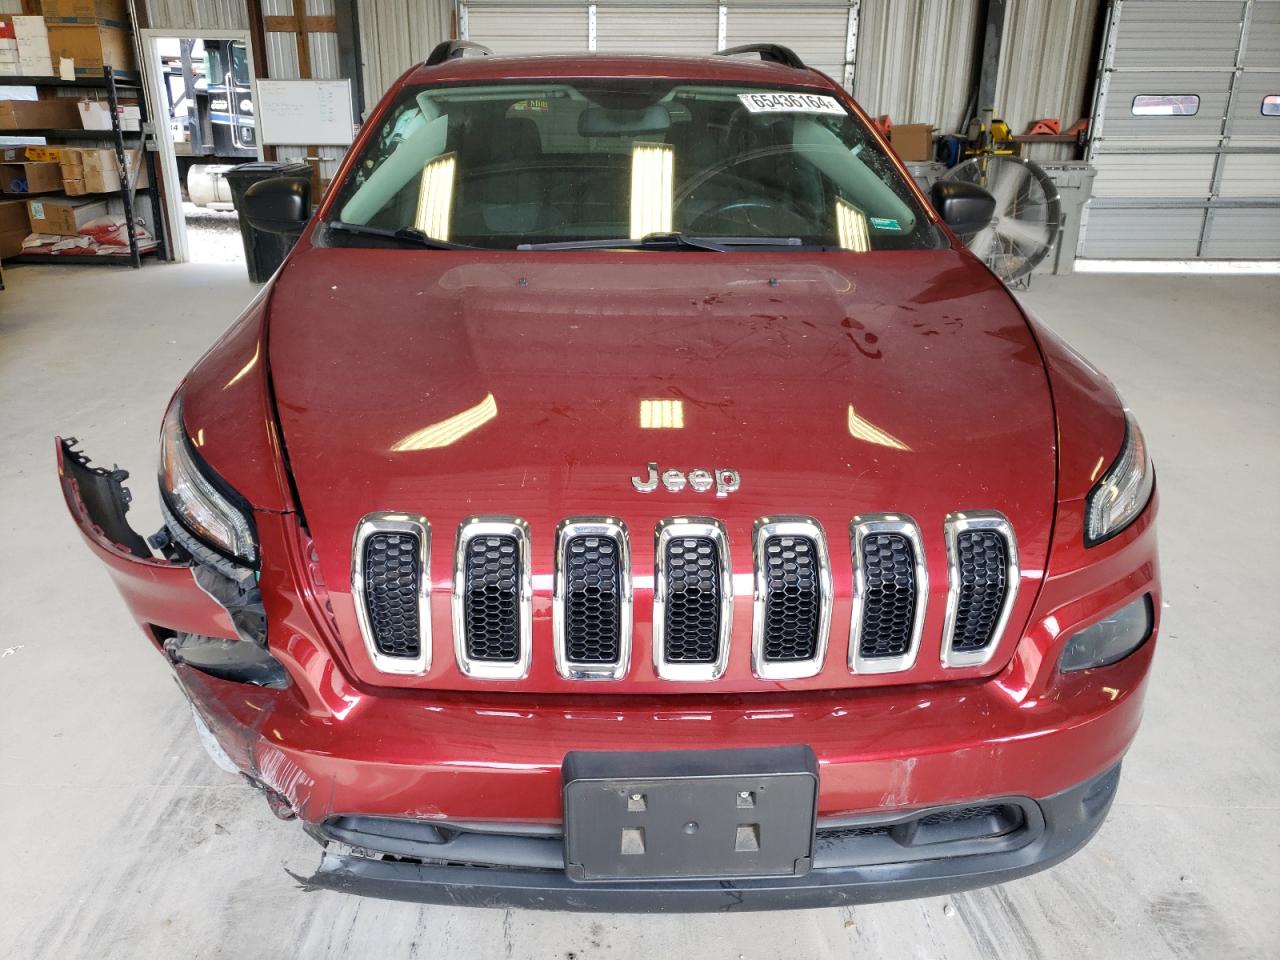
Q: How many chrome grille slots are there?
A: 7